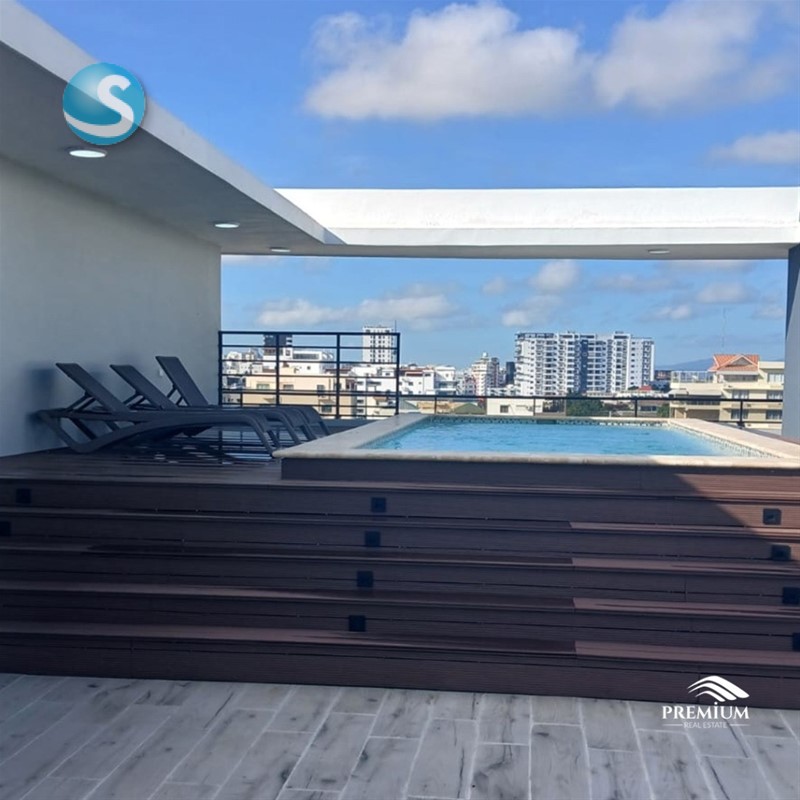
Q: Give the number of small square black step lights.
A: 10